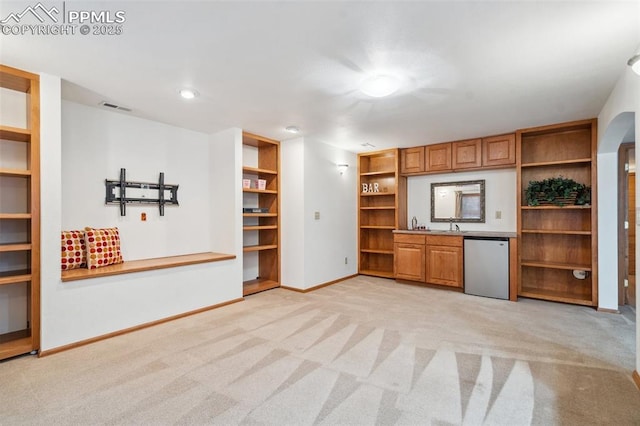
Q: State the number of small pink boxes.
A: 2